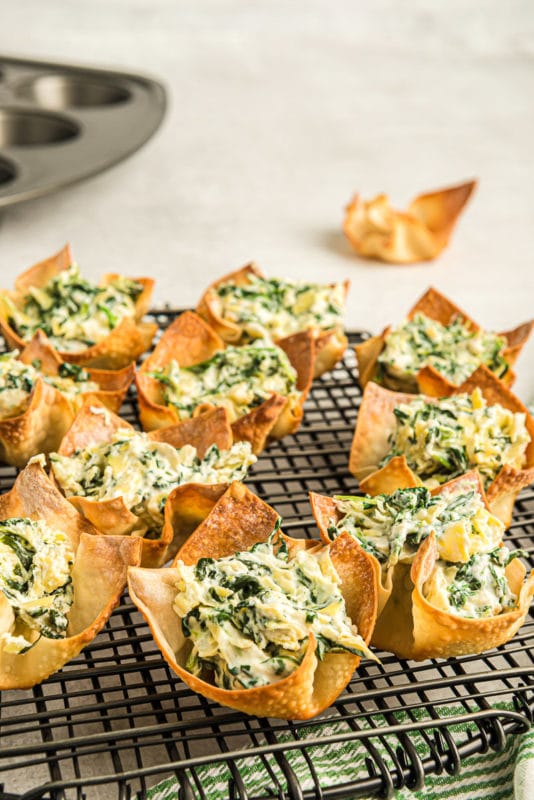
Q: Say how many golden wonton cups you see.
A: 11